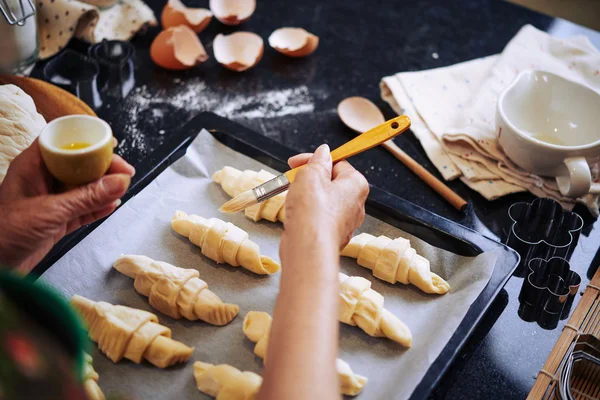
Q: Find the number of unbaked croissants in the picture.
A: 9